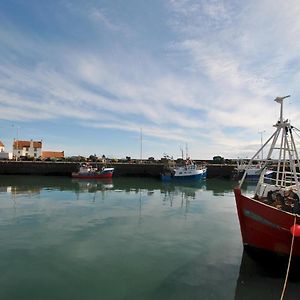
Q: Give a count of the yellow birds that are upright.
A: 0